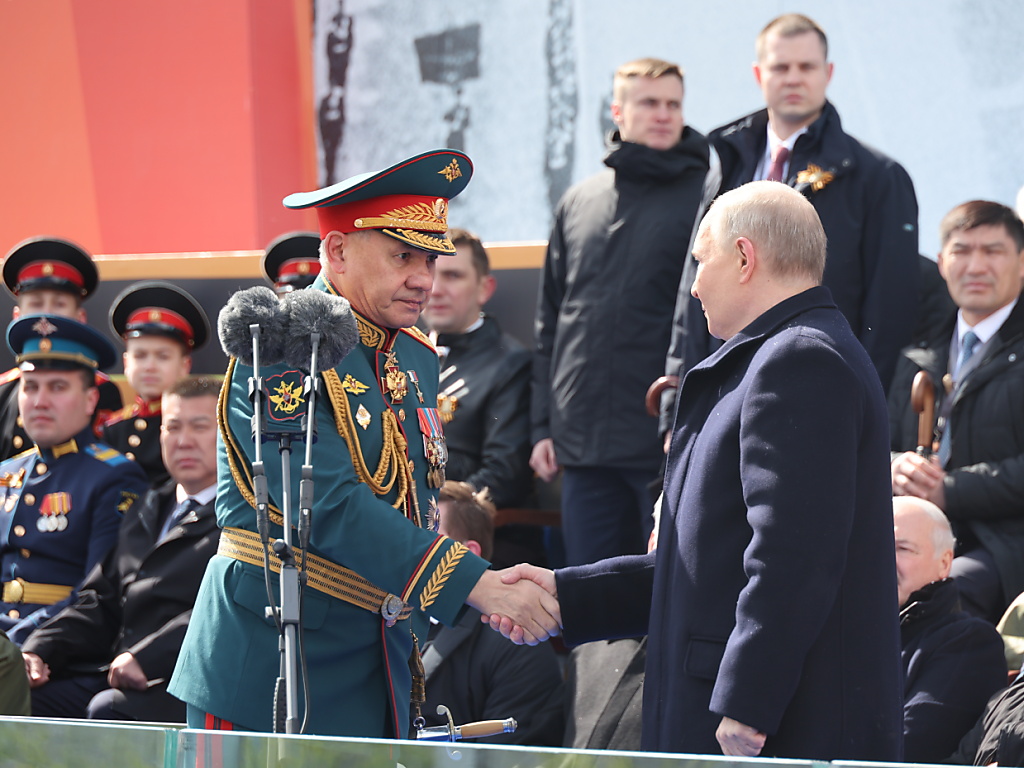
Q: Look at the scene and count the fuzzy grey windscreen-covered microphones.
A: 2